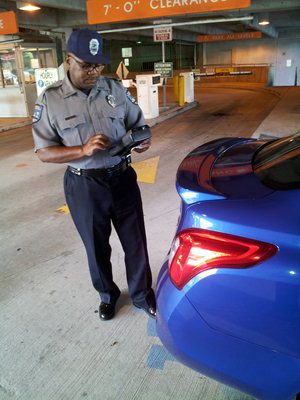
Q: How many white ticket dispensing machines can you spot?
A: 1